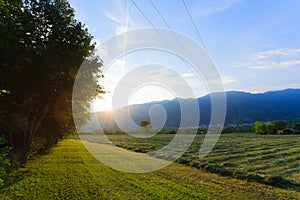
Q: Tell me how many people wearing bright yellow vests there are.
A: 0